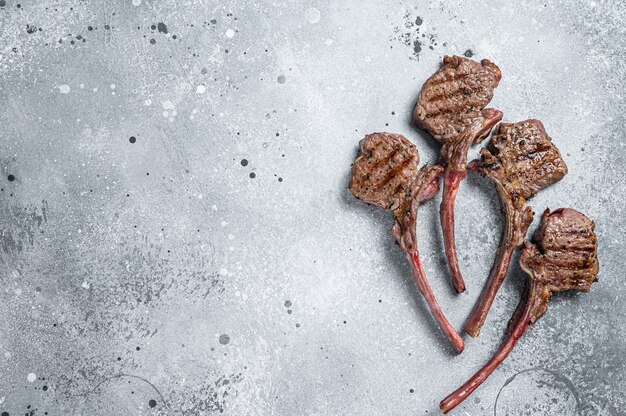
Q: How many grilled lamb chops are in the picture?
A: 4